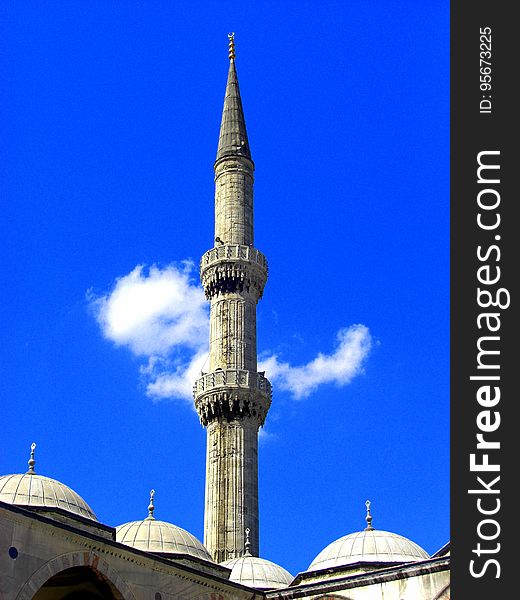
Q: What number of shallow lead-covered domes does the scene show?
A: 4